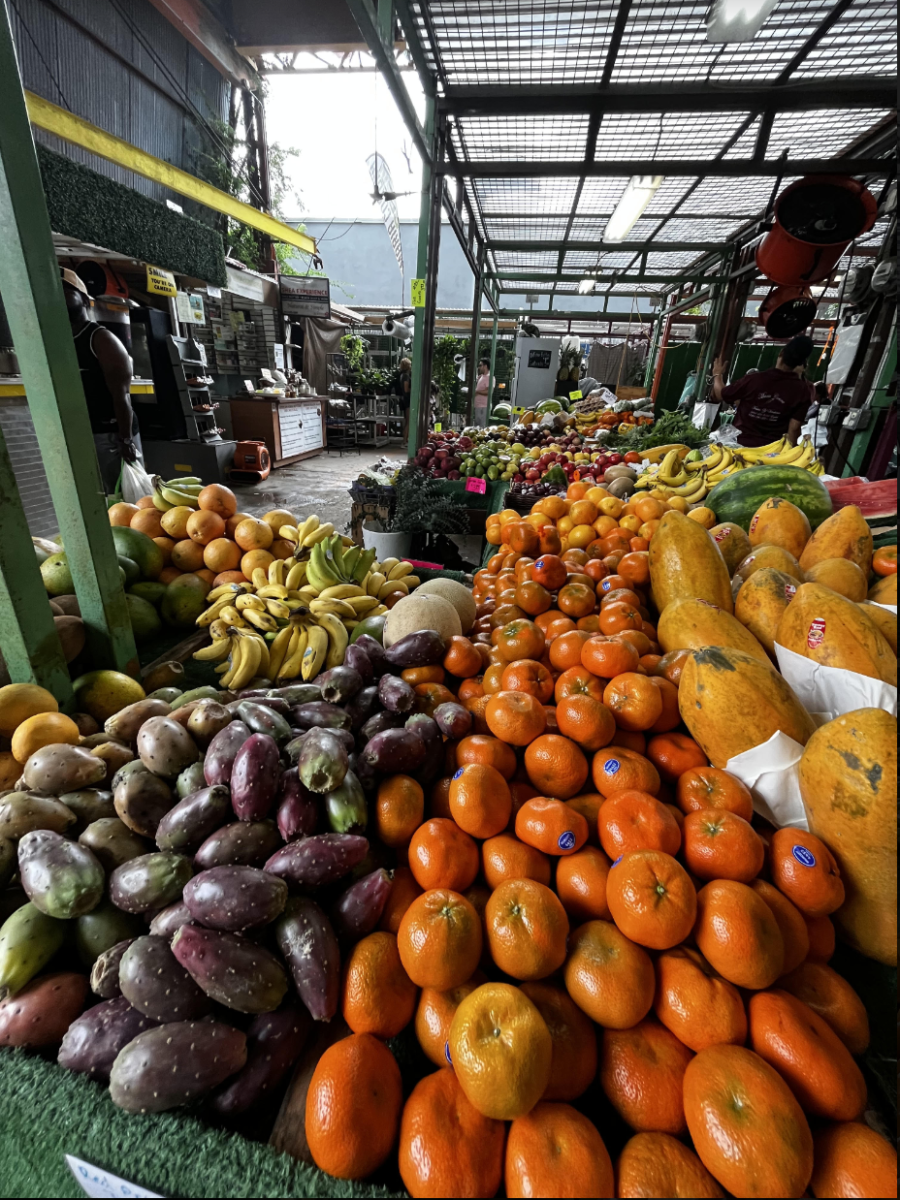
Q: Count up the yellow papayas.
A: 13